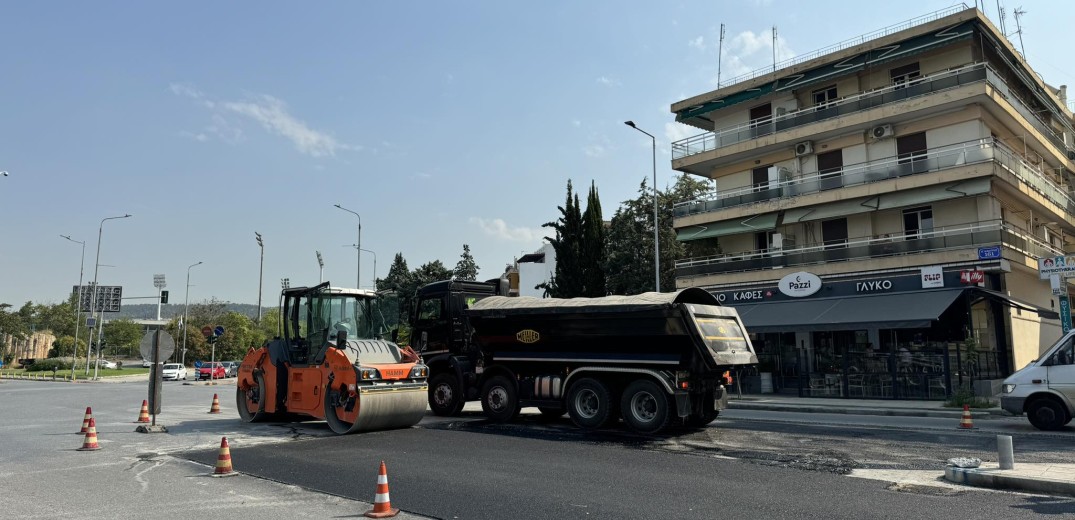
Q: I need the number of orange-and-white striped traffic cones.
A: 7